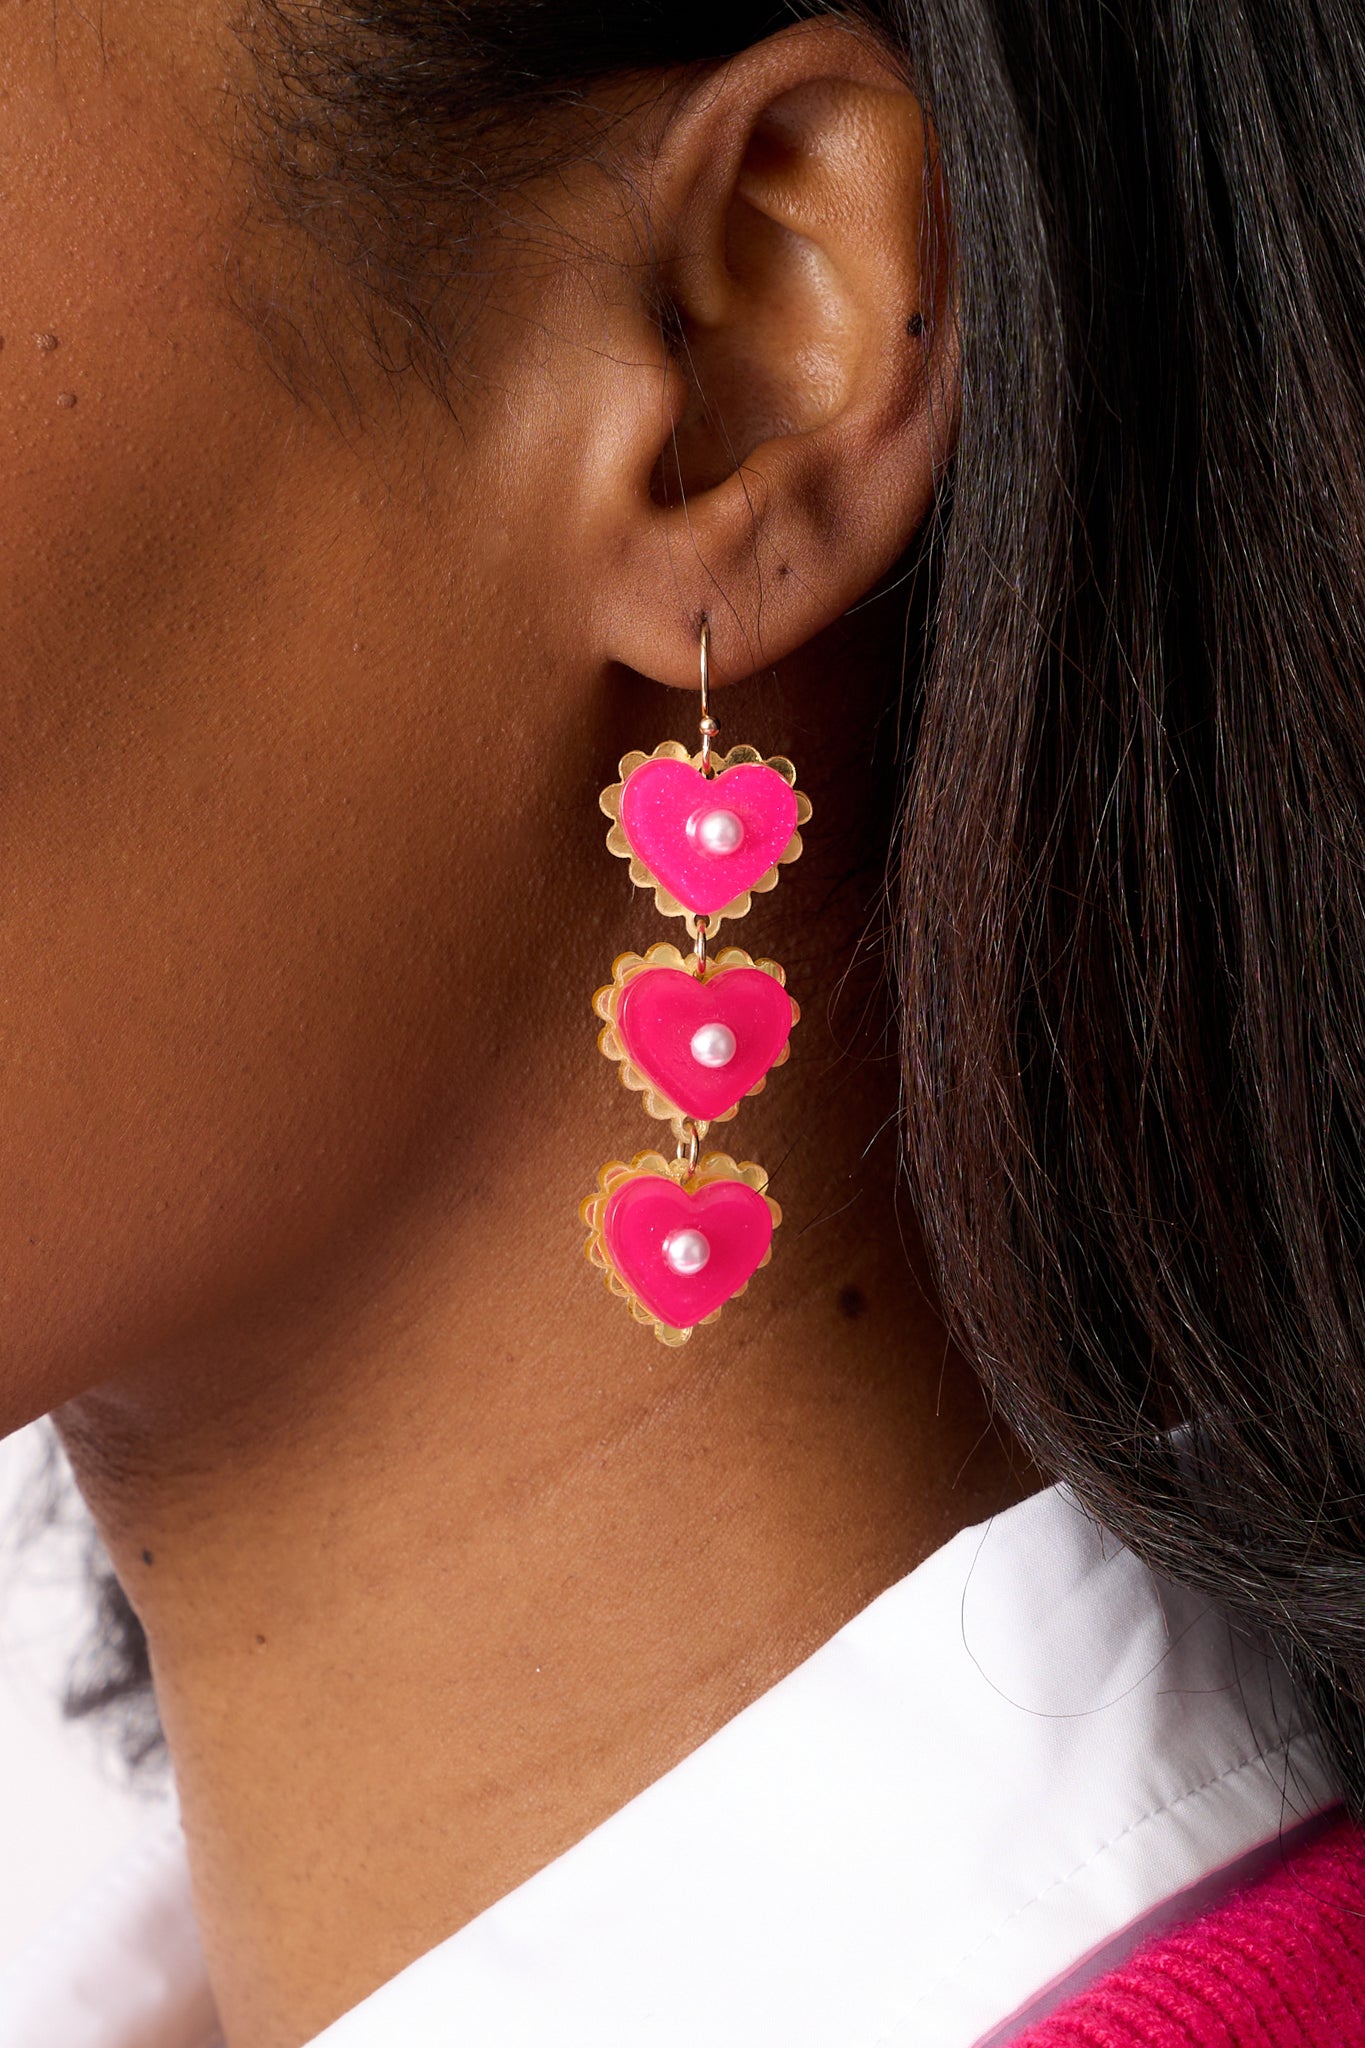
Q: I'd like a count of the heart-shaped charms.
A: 3